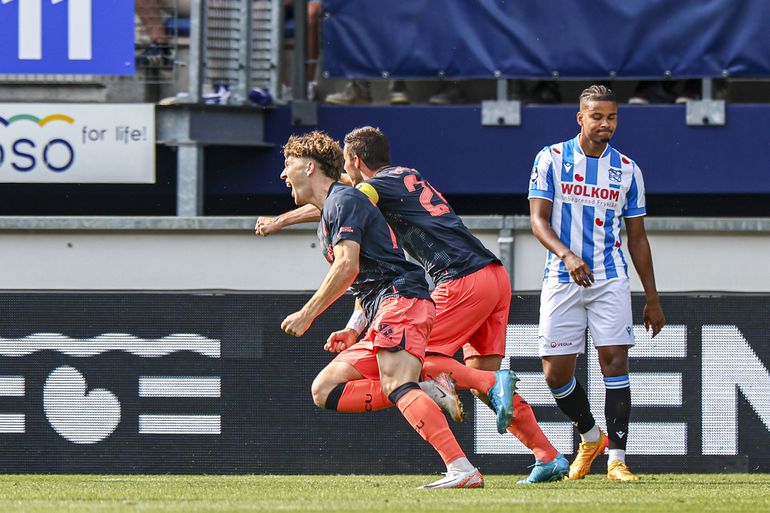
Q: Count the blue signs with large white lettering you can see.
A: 1